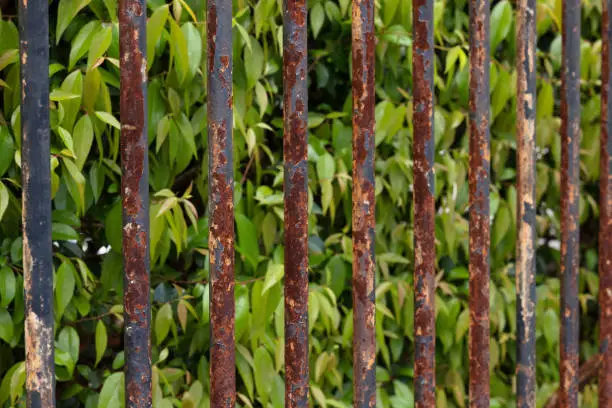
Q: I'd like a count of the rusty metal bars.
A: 10